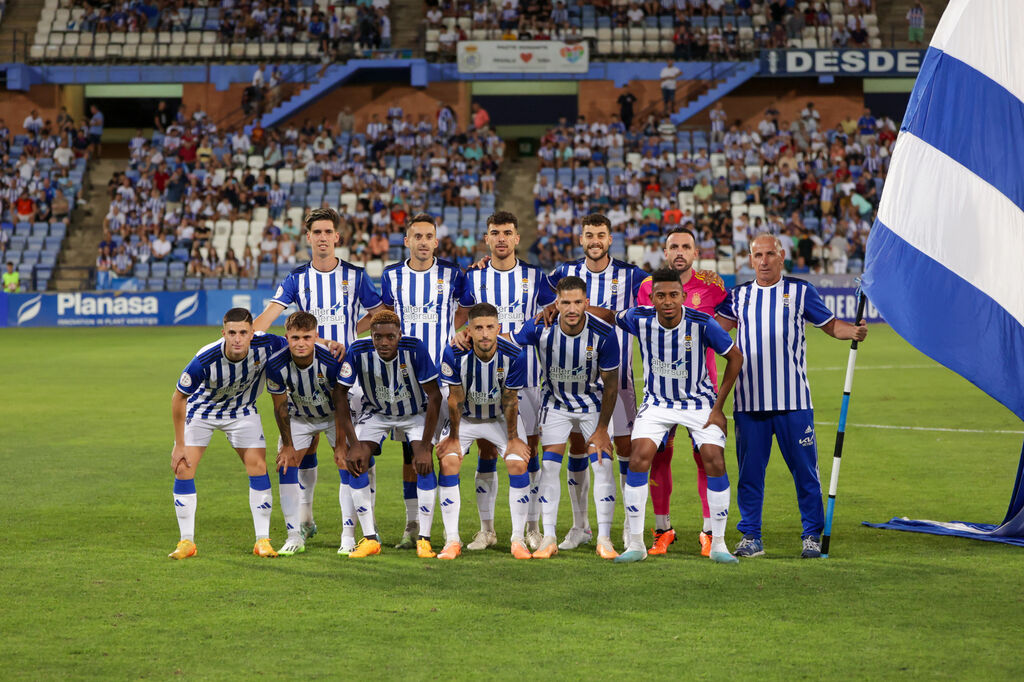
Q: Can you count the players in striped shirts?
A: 10